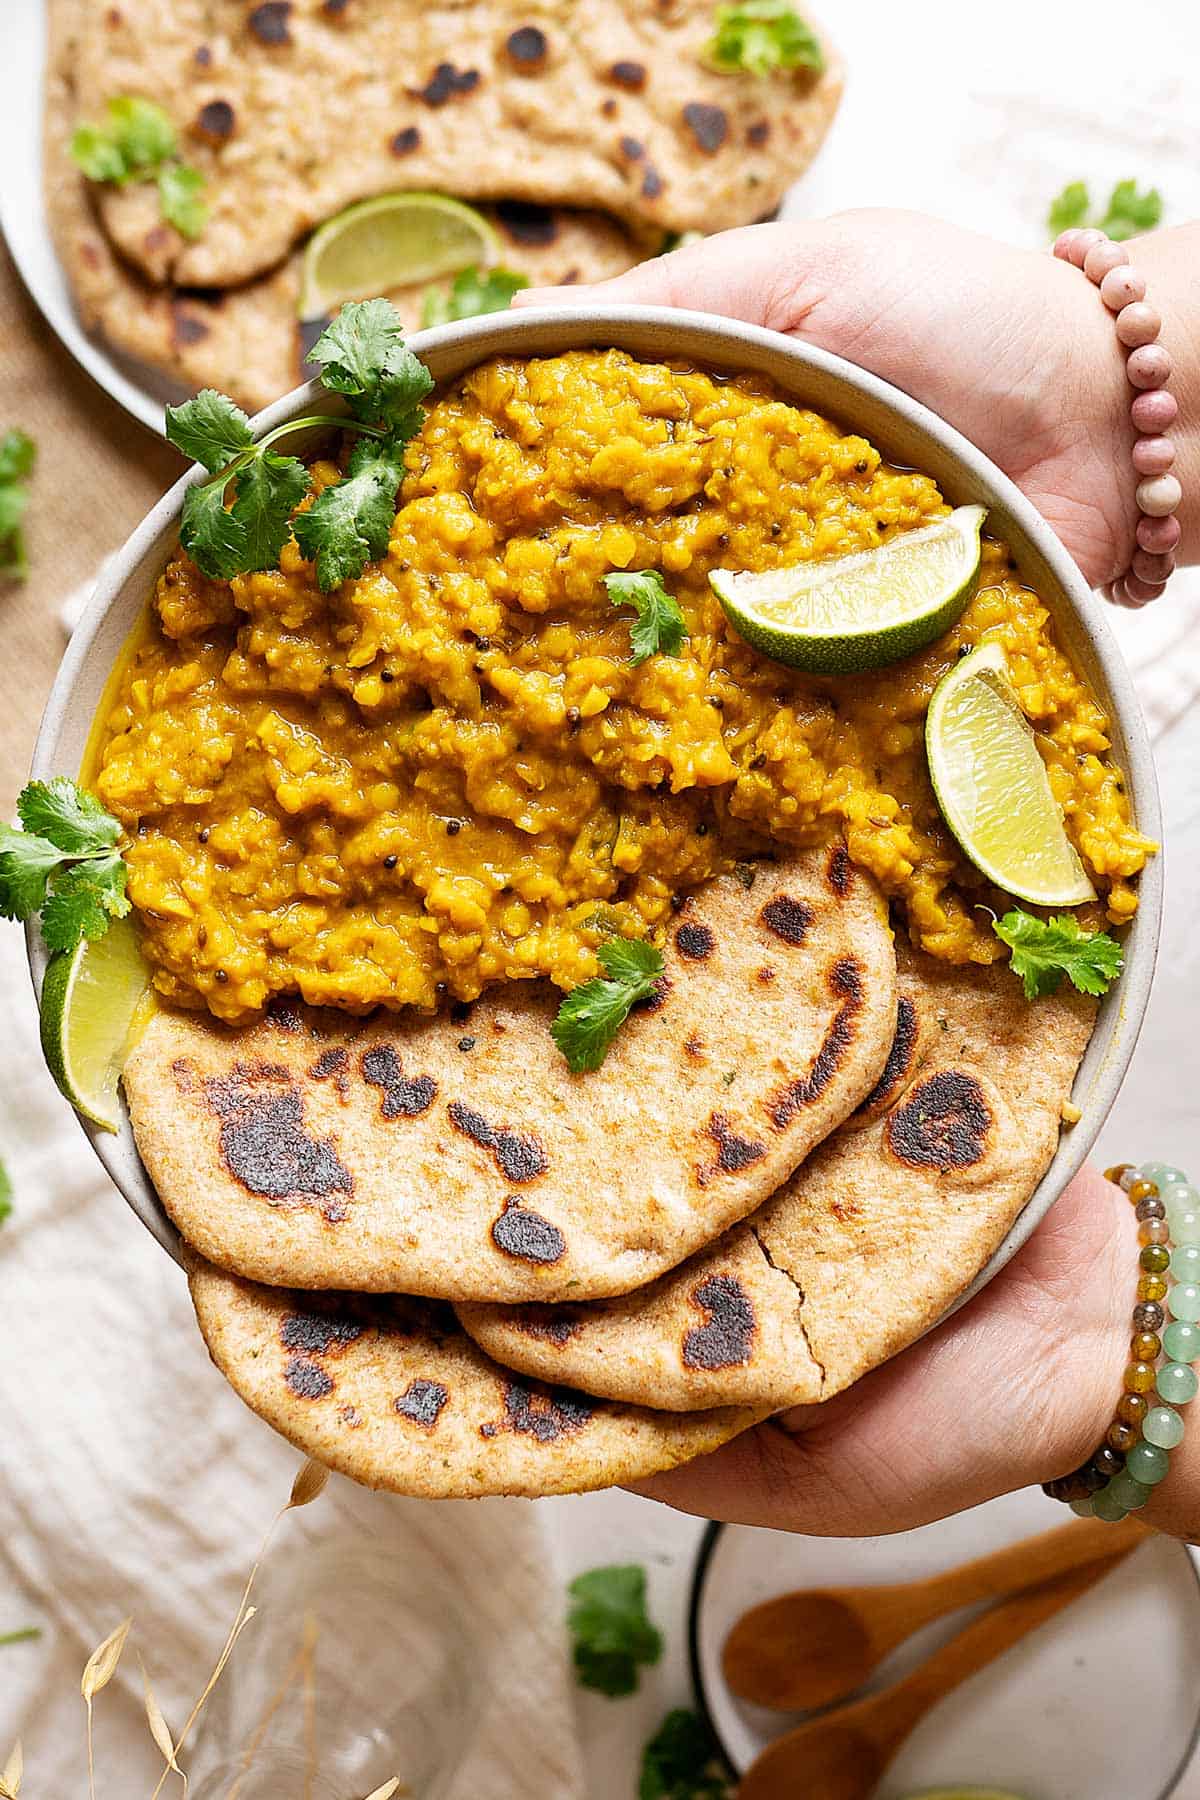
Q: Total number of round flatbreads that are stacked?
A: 3